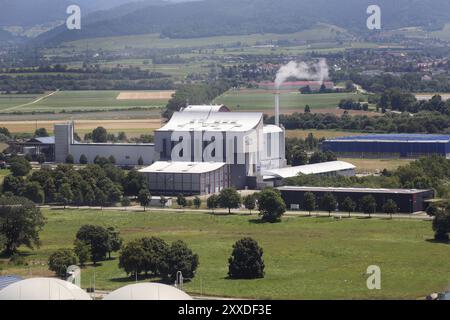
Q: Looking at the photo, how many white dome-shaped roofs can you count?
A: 2